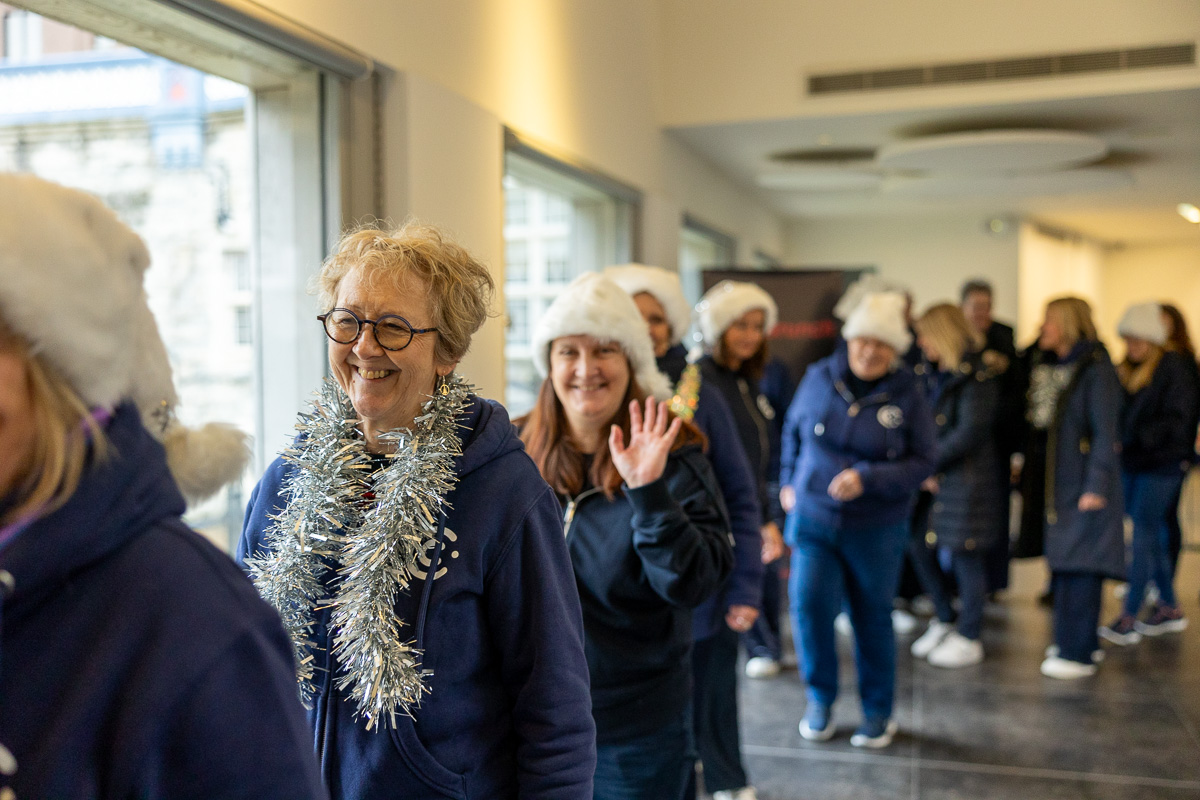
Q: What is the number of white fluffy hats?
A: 7